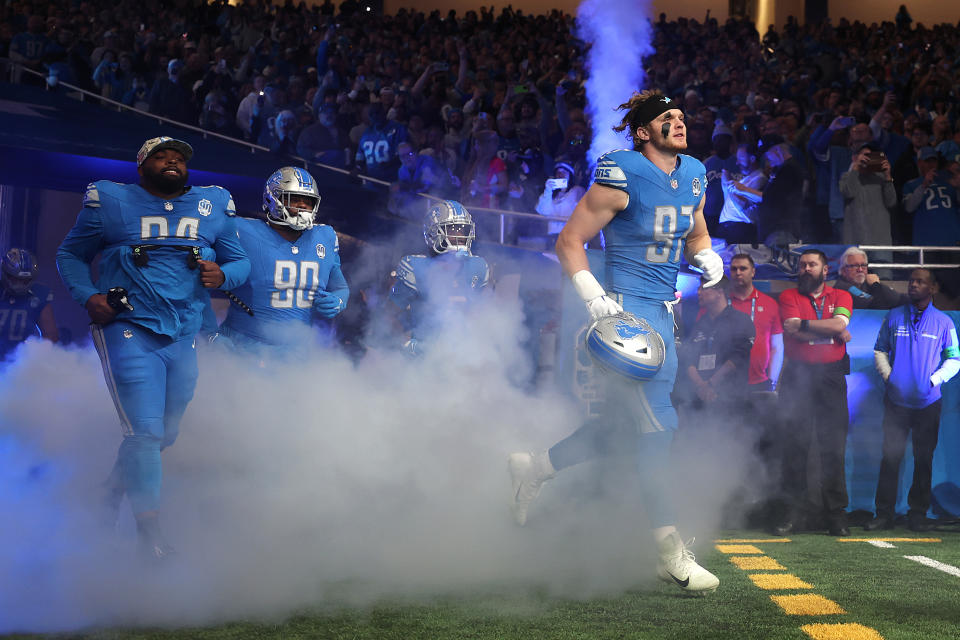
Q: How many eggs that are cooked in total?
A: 0